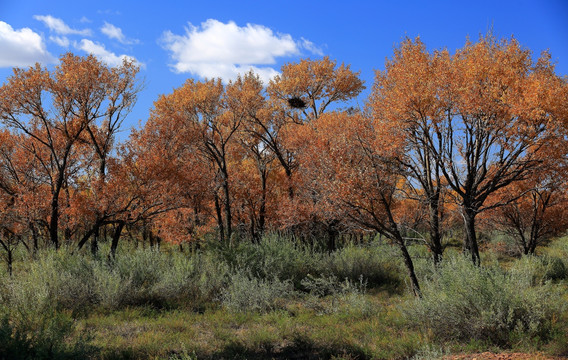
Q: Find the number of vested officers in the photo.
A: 0